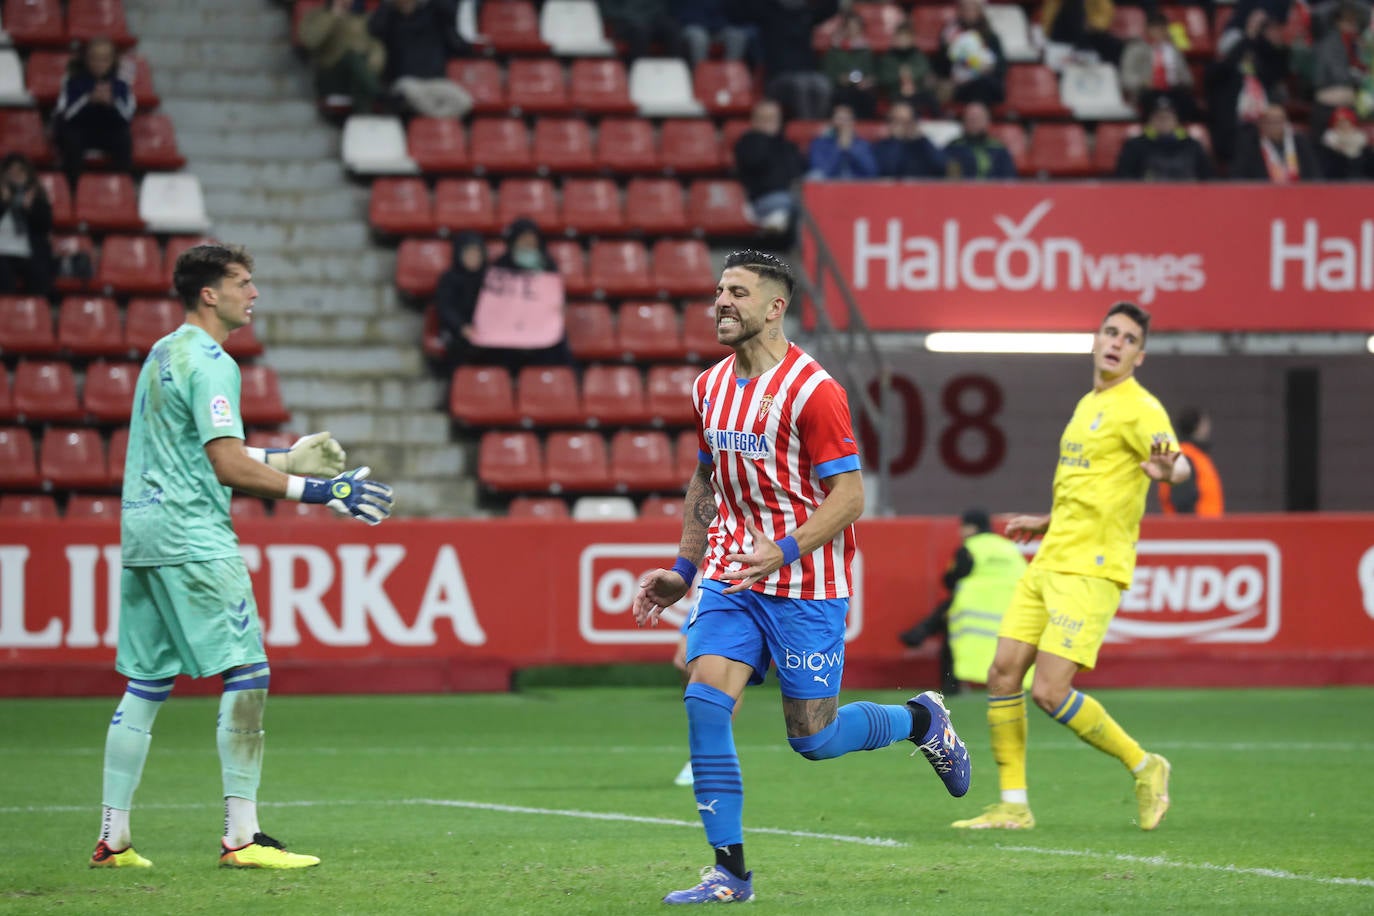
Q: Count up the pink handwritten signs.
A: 1